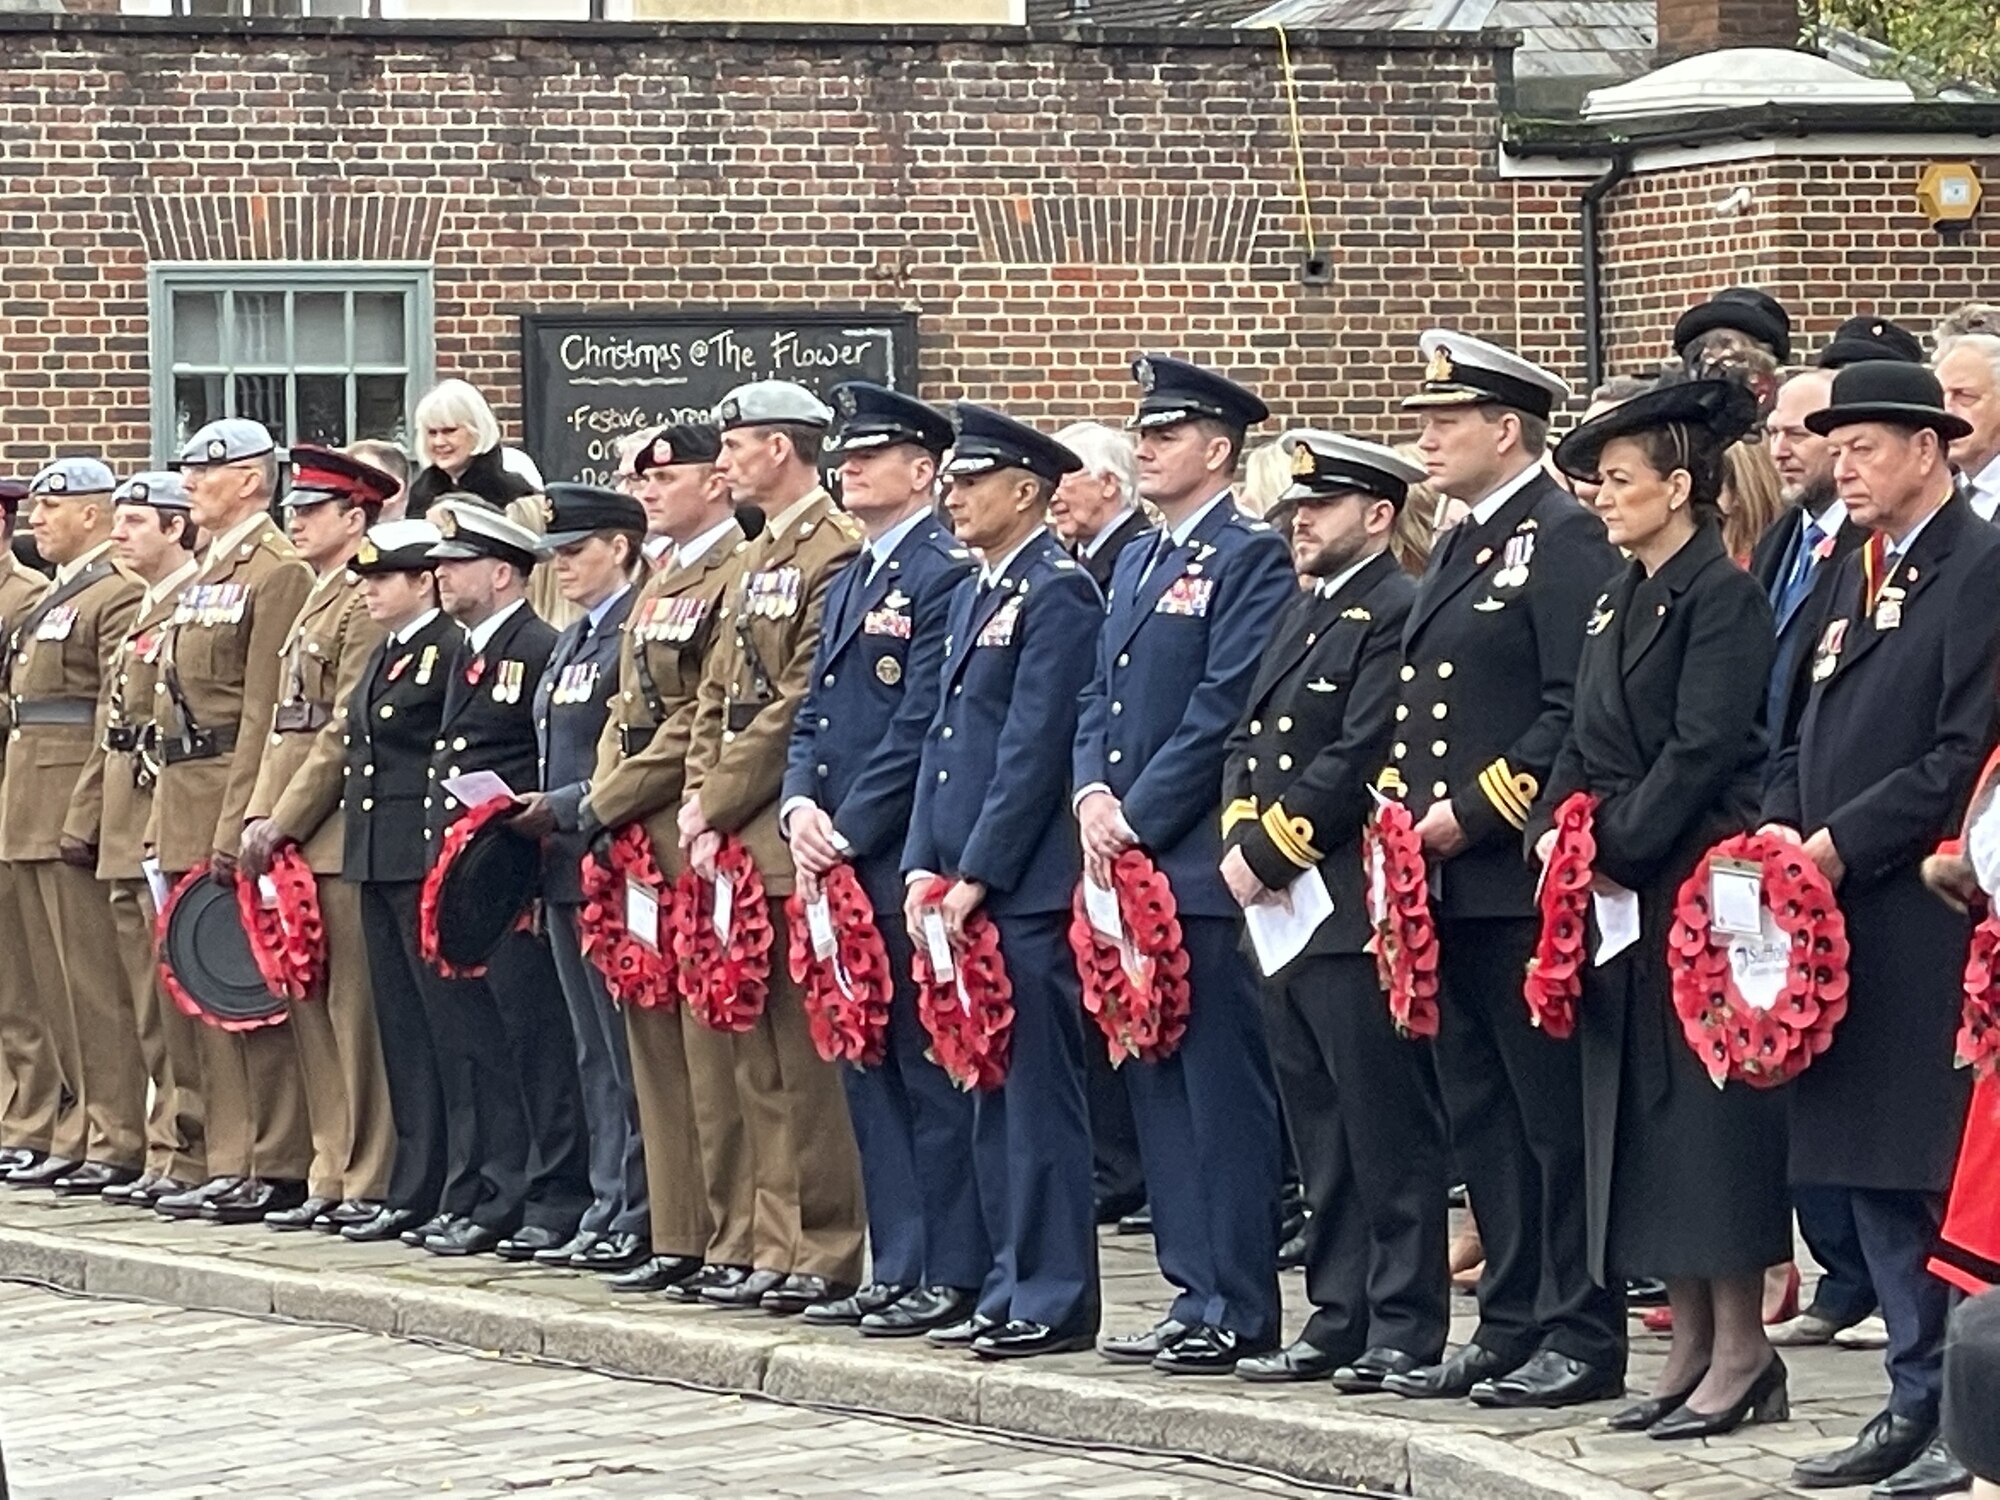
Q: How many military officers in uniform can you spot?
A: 15